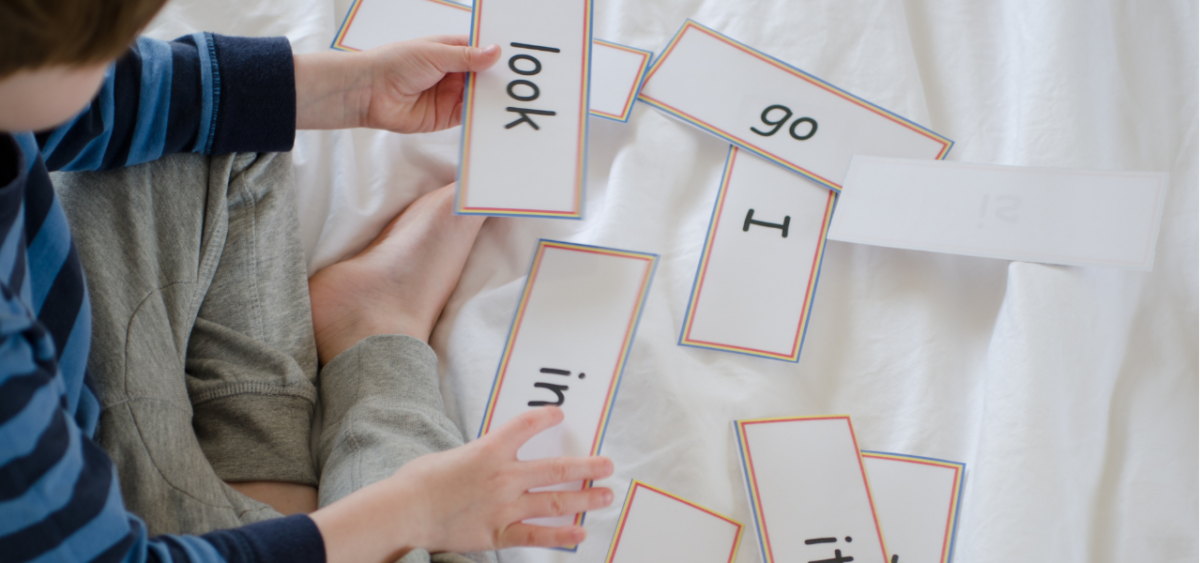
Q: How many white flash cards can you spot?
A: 9